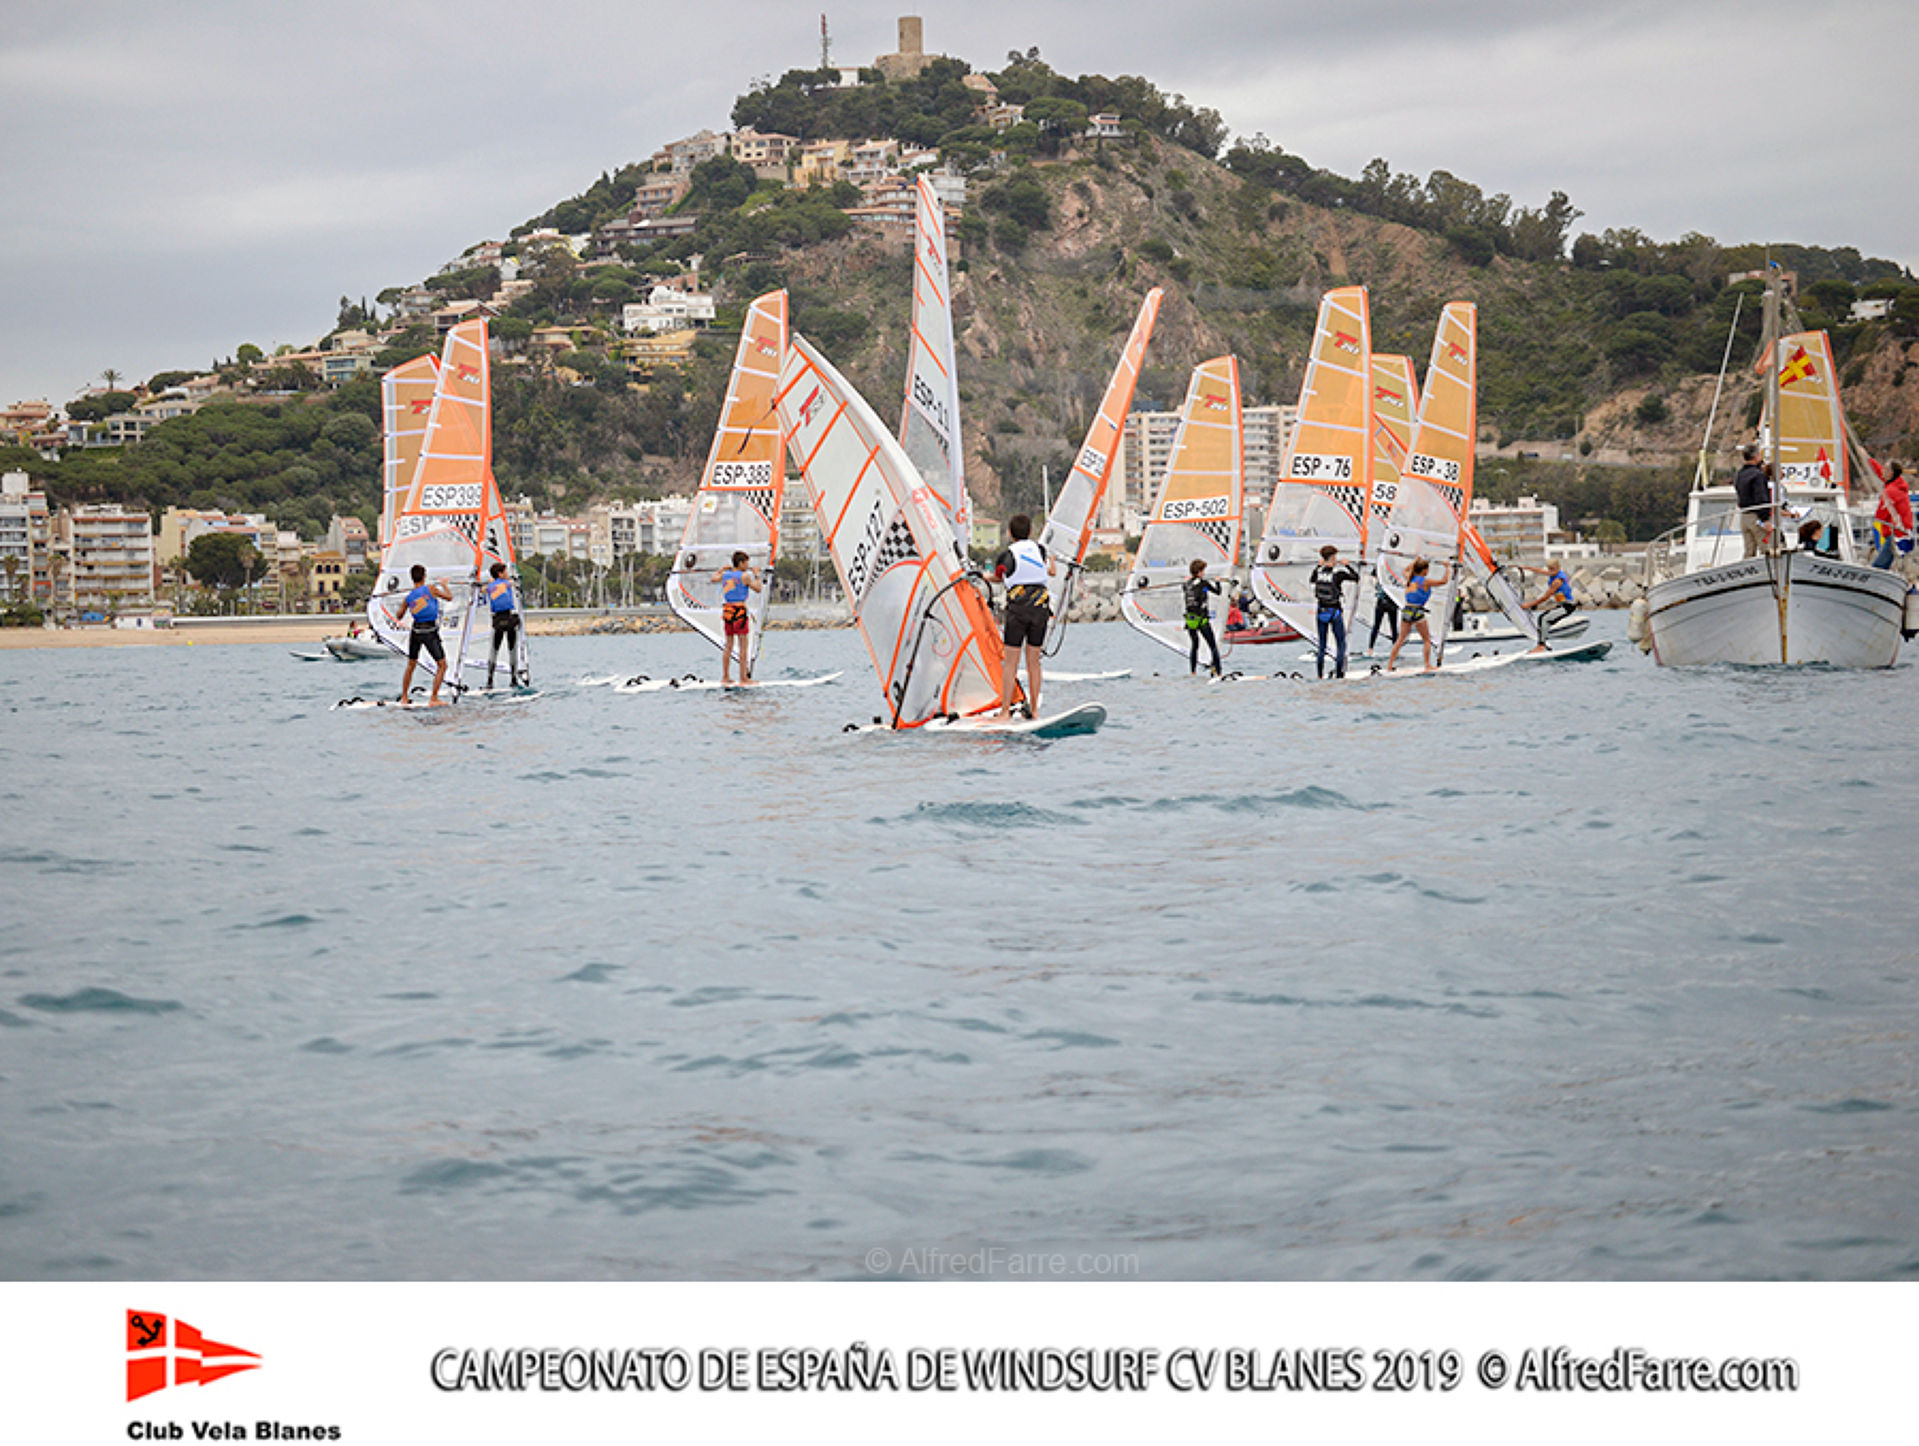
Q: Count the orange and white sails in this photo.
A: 12